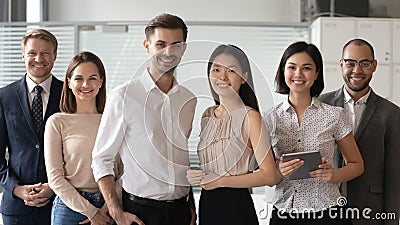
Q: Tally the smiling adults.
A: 6